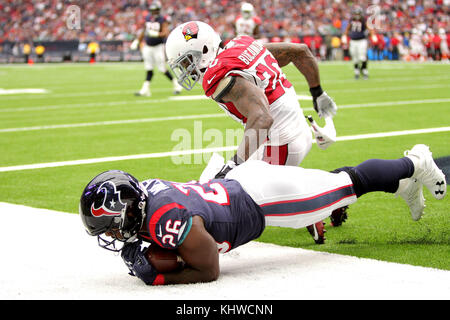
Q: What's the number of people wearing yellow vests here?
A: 4